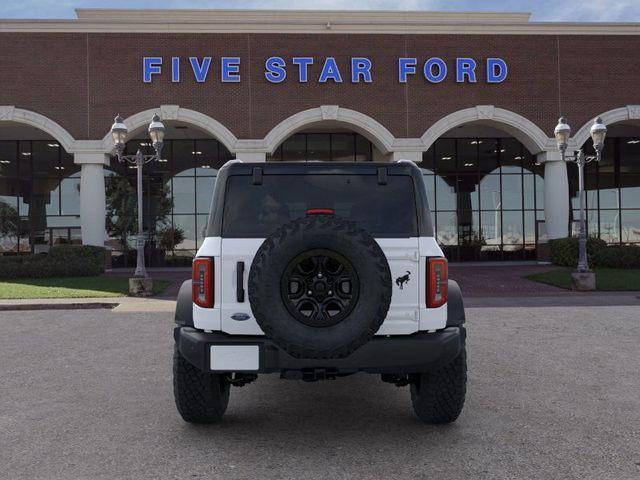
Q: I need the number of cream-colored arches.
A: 5